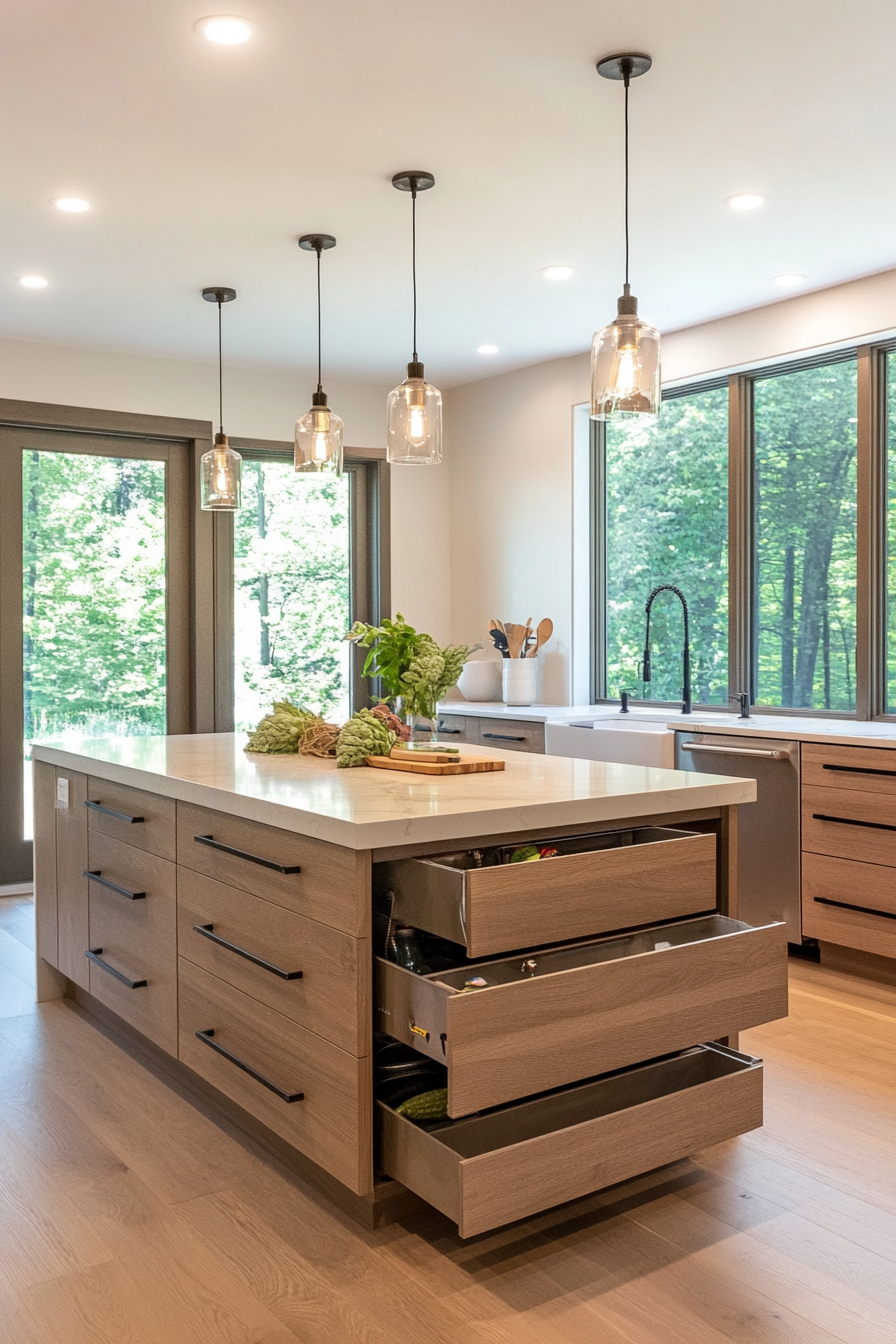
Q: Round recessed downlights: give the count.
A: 7